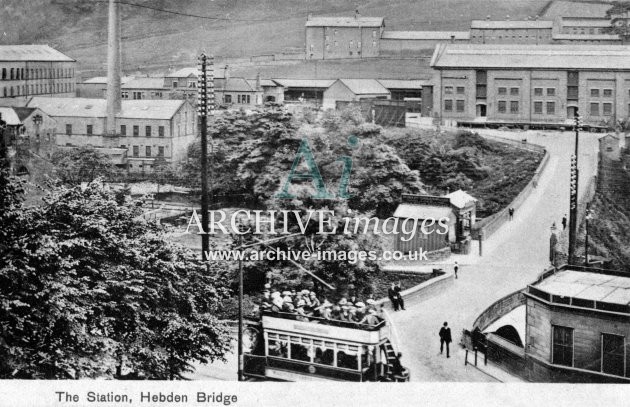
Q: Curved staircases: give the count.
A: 1